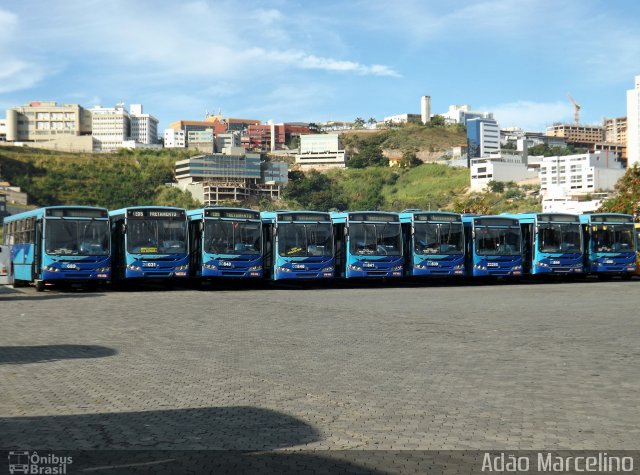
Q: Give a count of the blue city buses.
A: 9